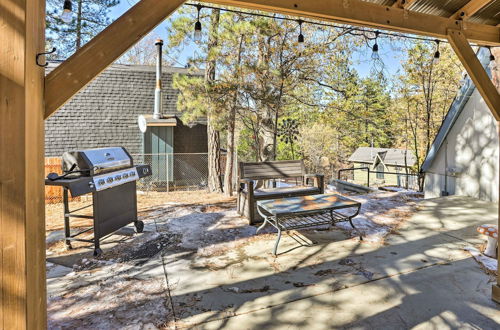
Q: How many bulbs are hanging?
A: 6